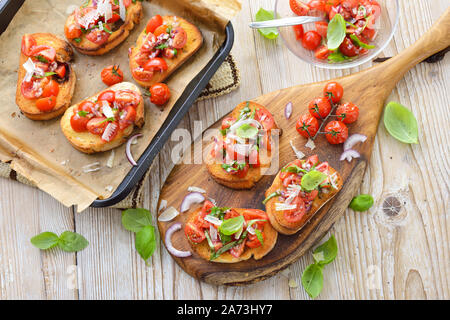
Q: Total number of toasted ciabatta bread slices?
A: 7